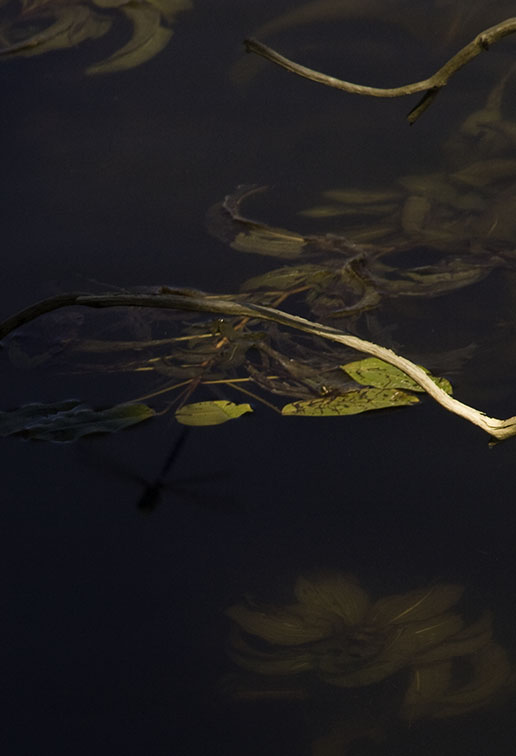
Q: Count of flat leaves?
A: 3